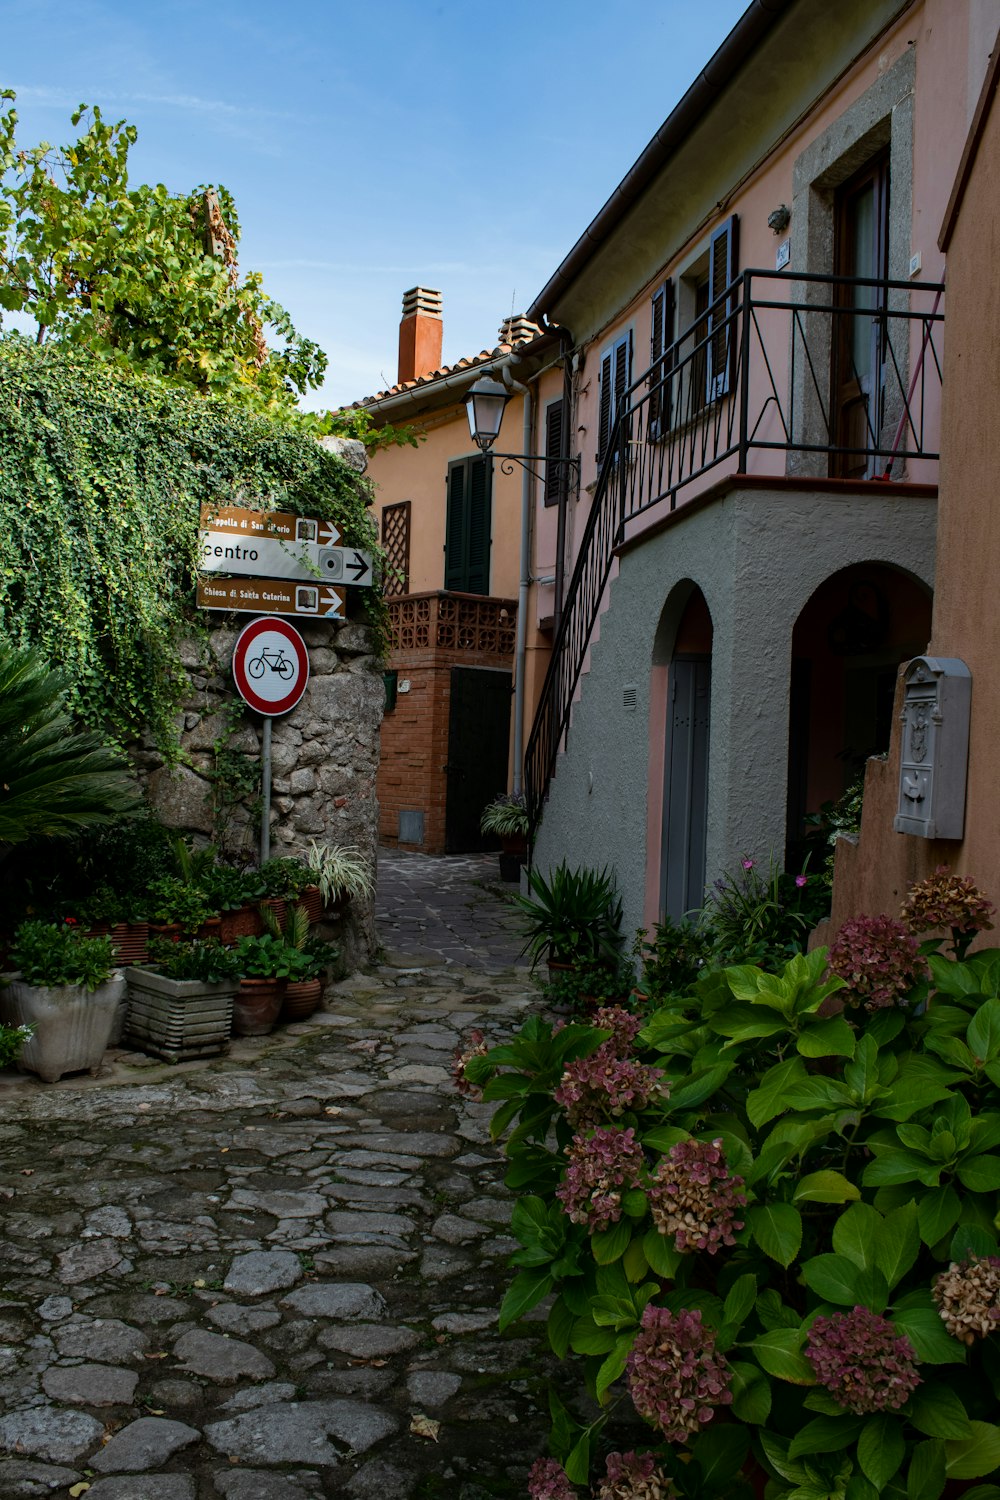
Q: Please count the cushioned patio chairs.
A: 0